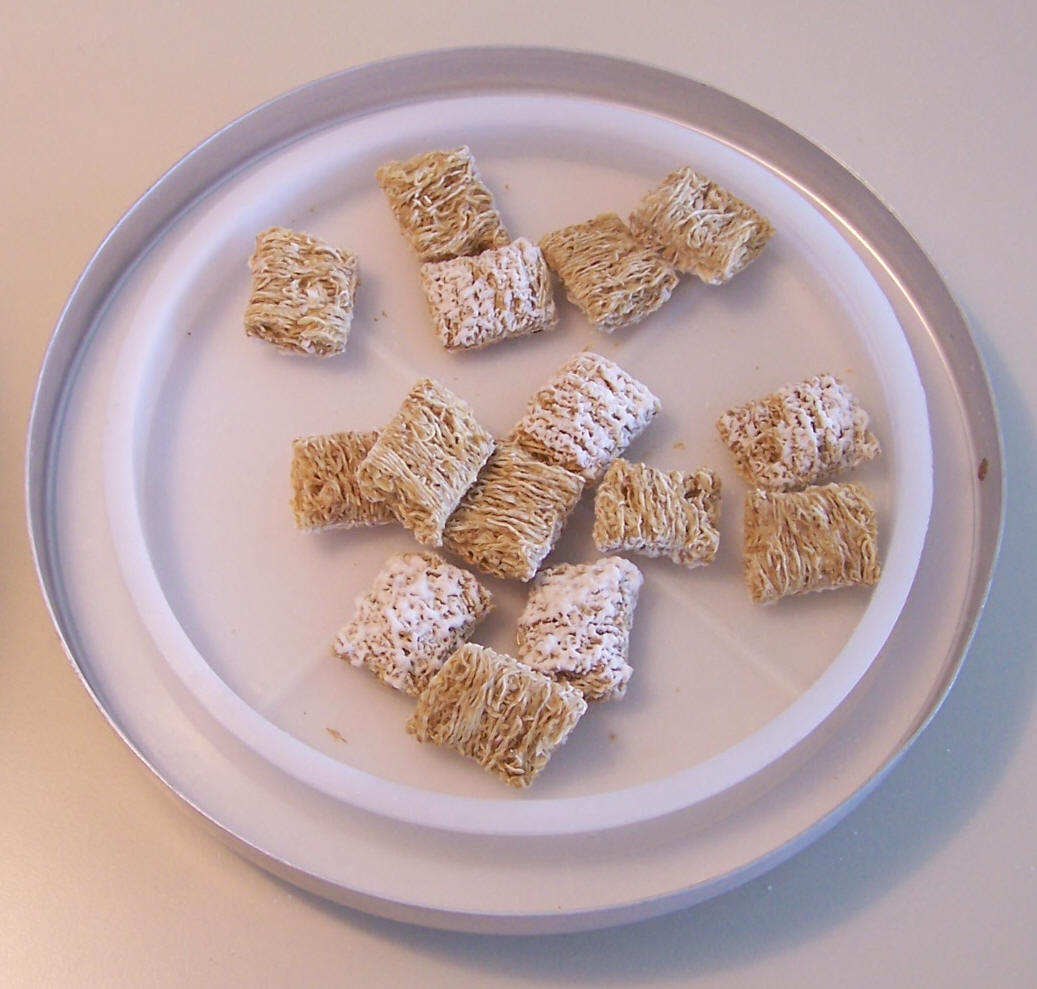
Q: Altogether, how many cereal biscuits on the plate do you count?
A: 15